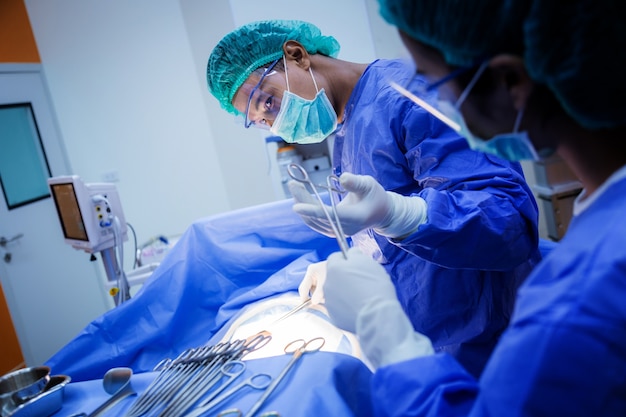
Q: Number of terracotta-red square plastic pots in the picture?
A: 0